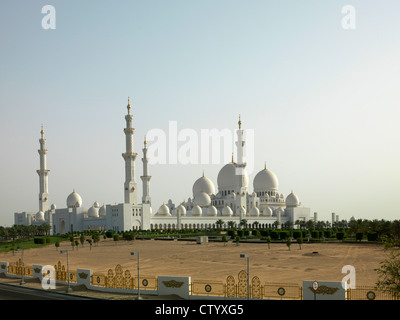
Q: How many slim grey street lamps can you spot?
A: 4